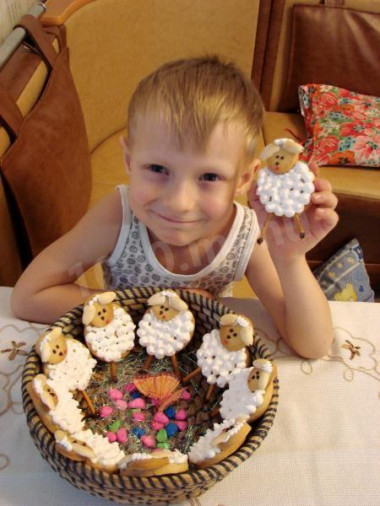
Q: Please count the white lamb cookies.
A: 10